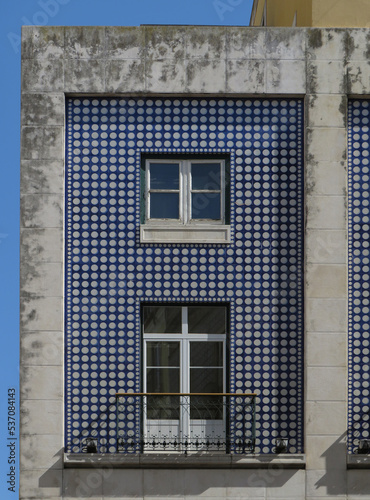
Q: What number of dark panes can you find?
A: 10